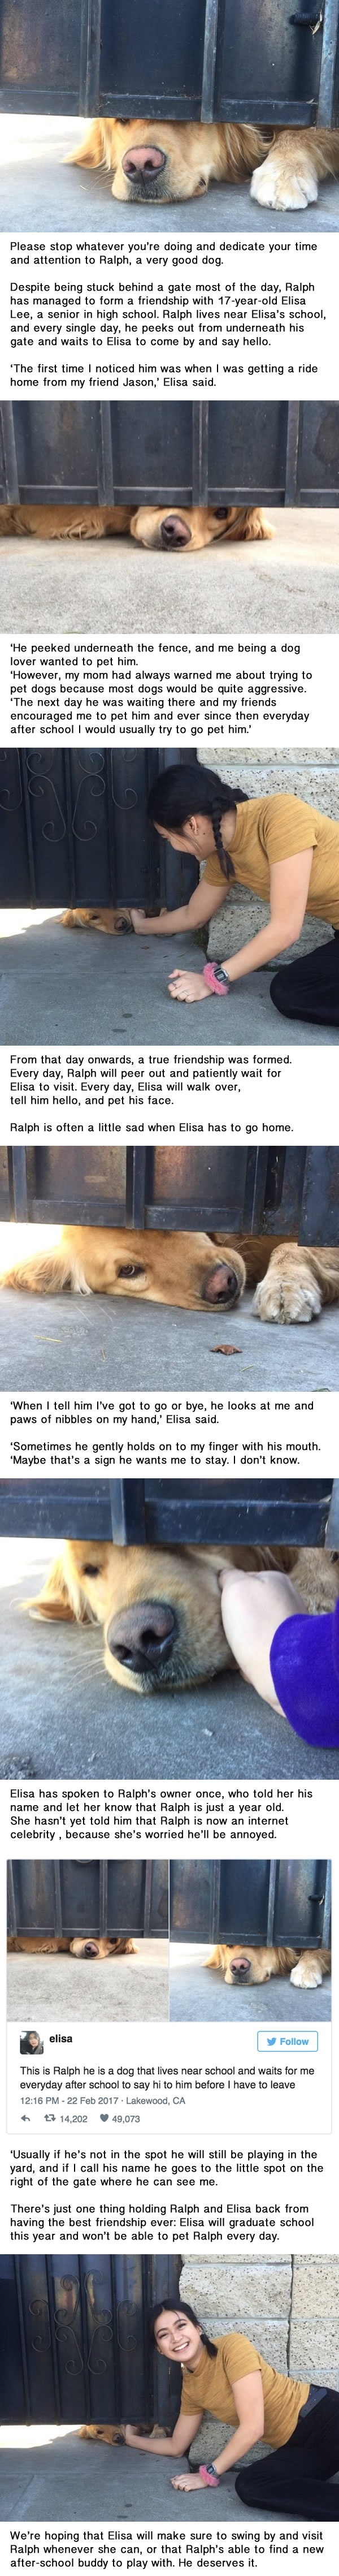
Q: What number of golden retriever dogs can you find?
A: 1